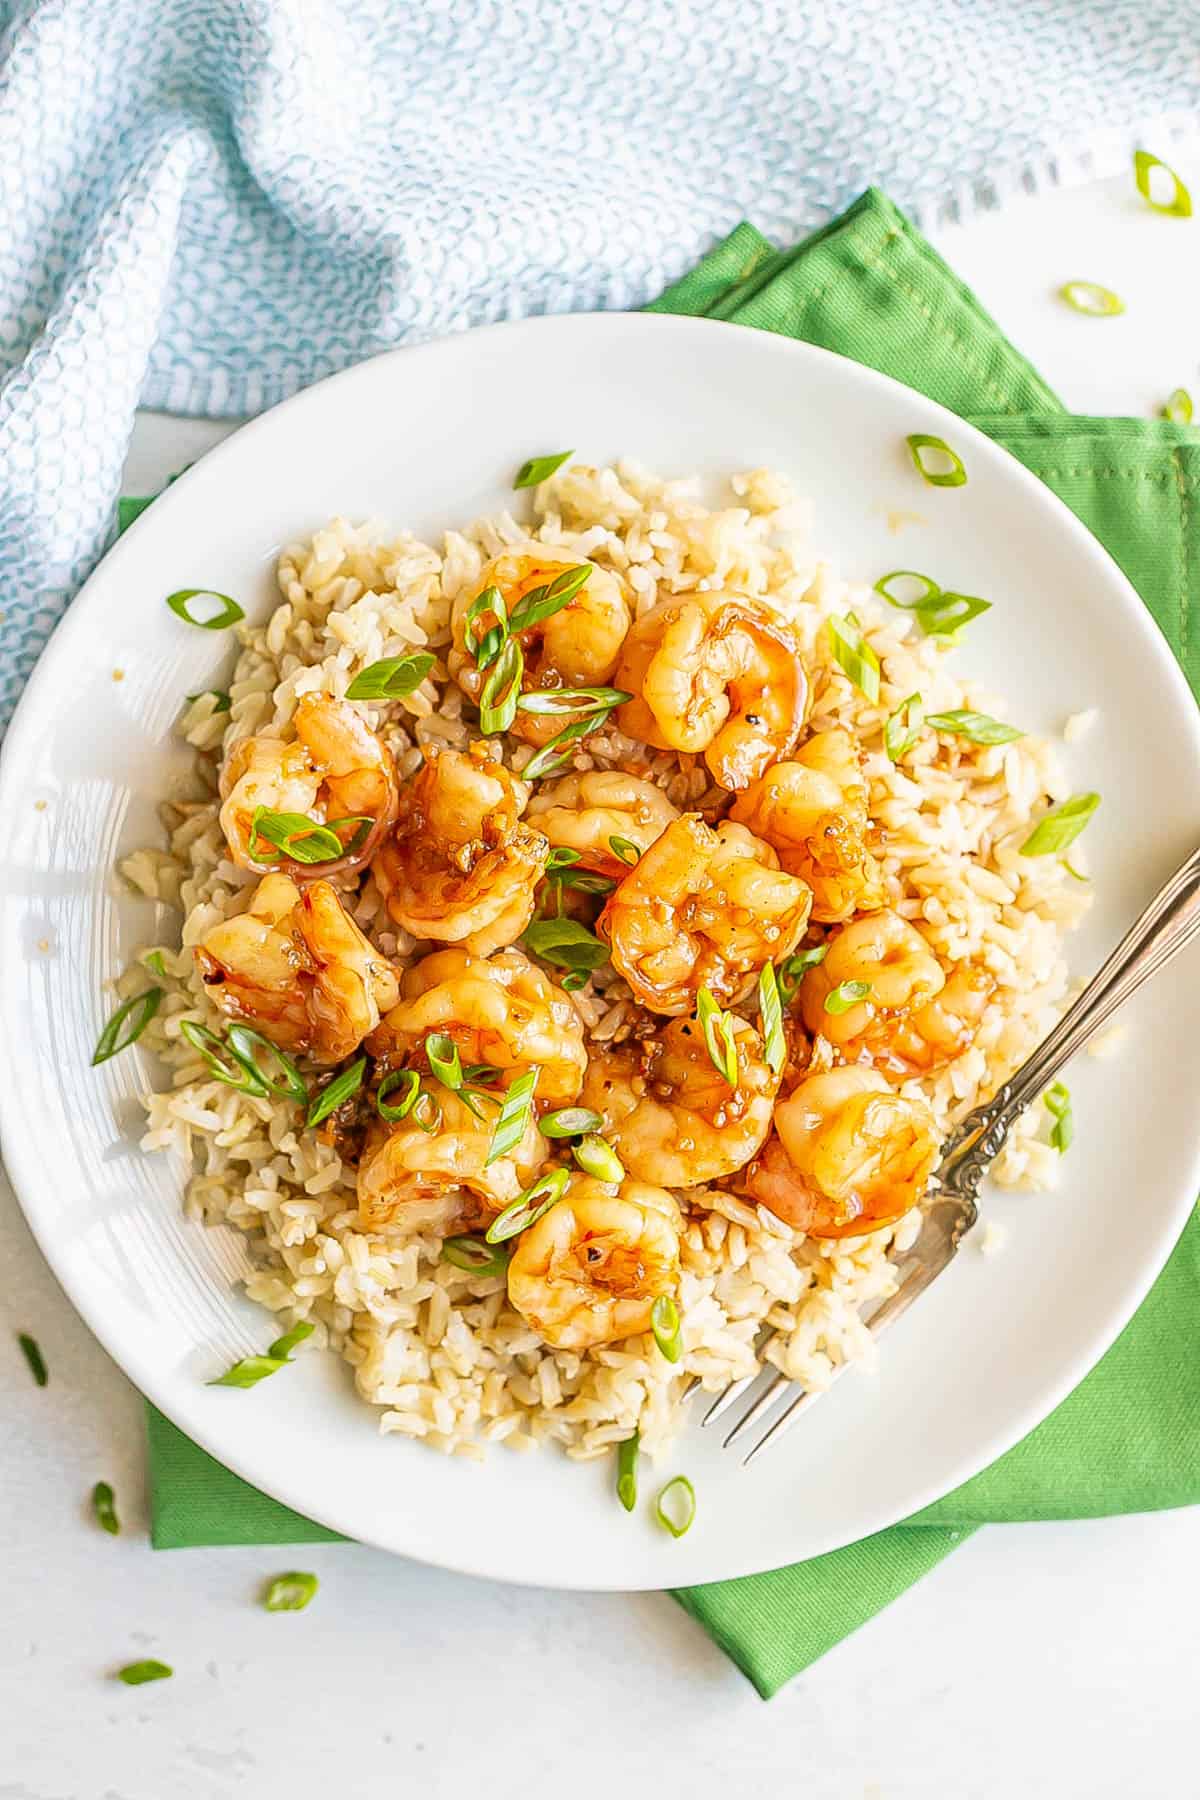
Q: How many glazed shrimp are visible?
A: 14